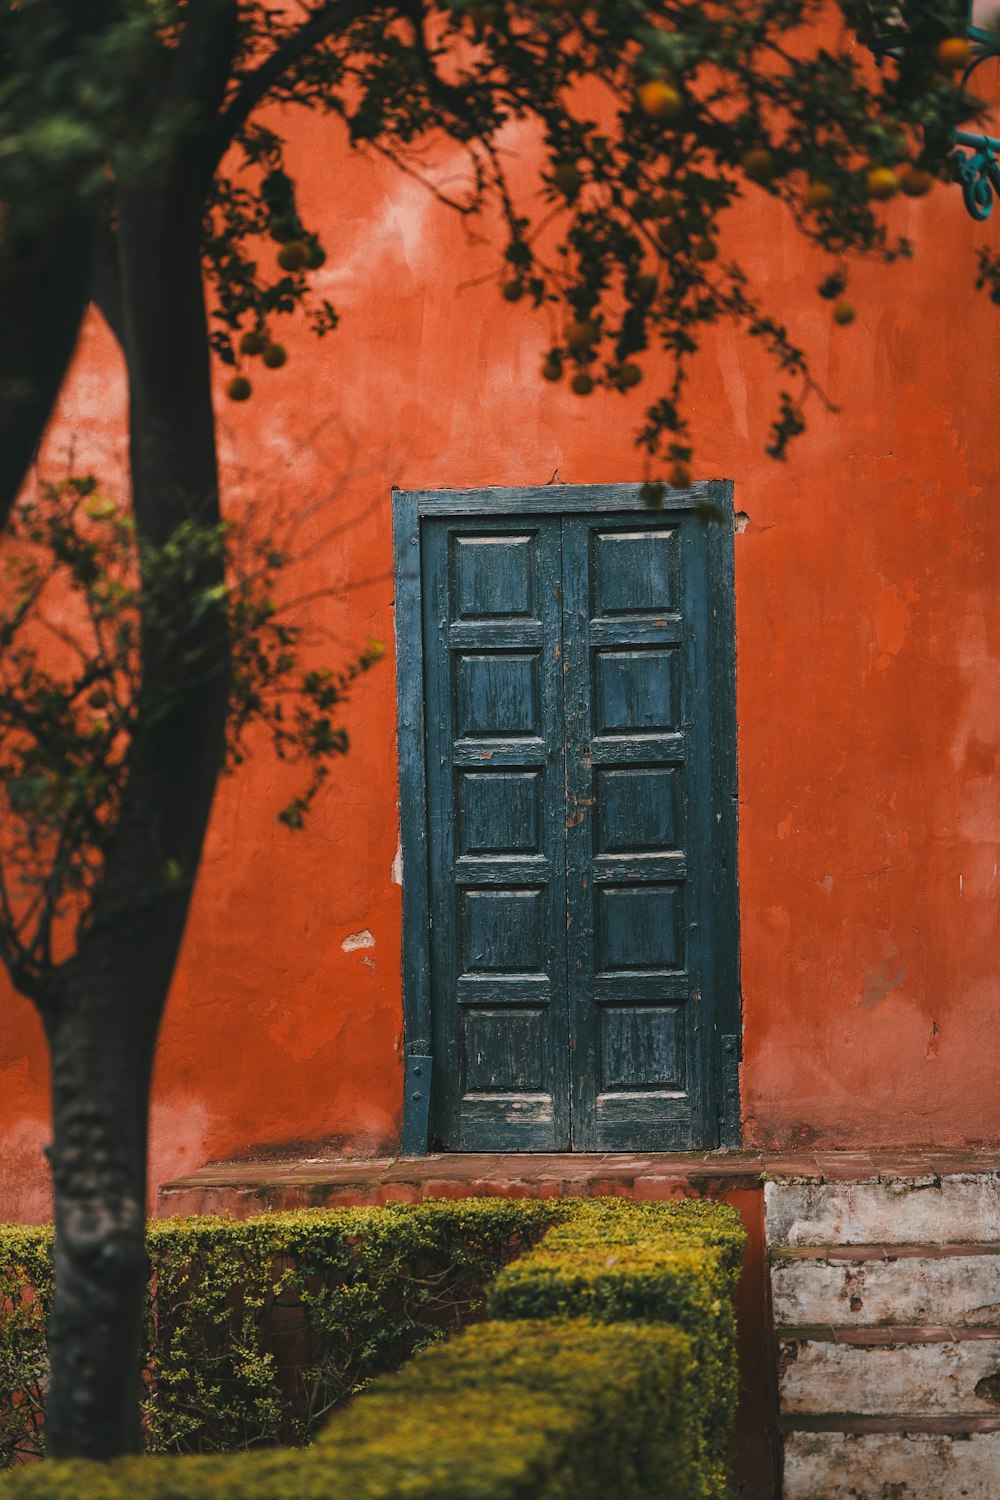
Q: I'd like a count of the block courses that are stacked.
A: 4